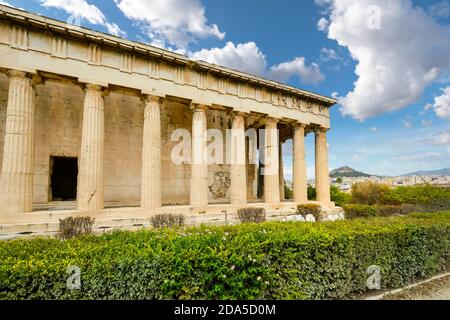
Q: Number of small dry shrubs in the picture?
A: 4